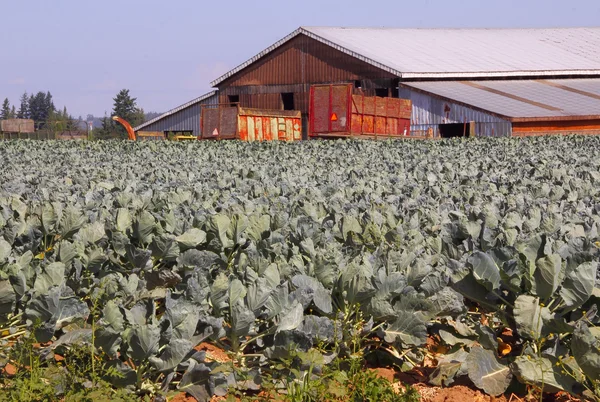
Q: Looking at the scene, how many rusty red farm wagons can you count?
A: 2